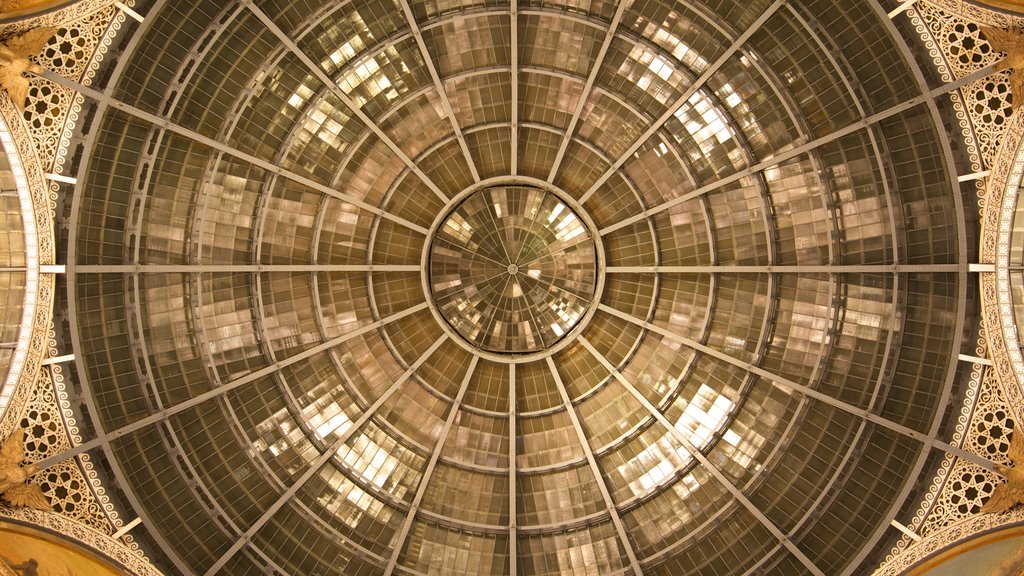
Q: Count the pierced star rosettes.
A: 8